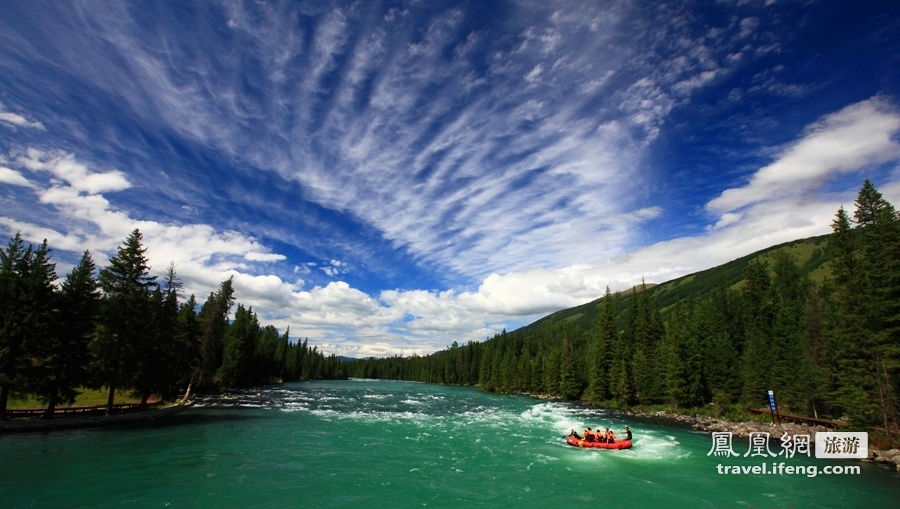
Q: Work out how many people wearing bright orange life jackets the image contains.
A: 5